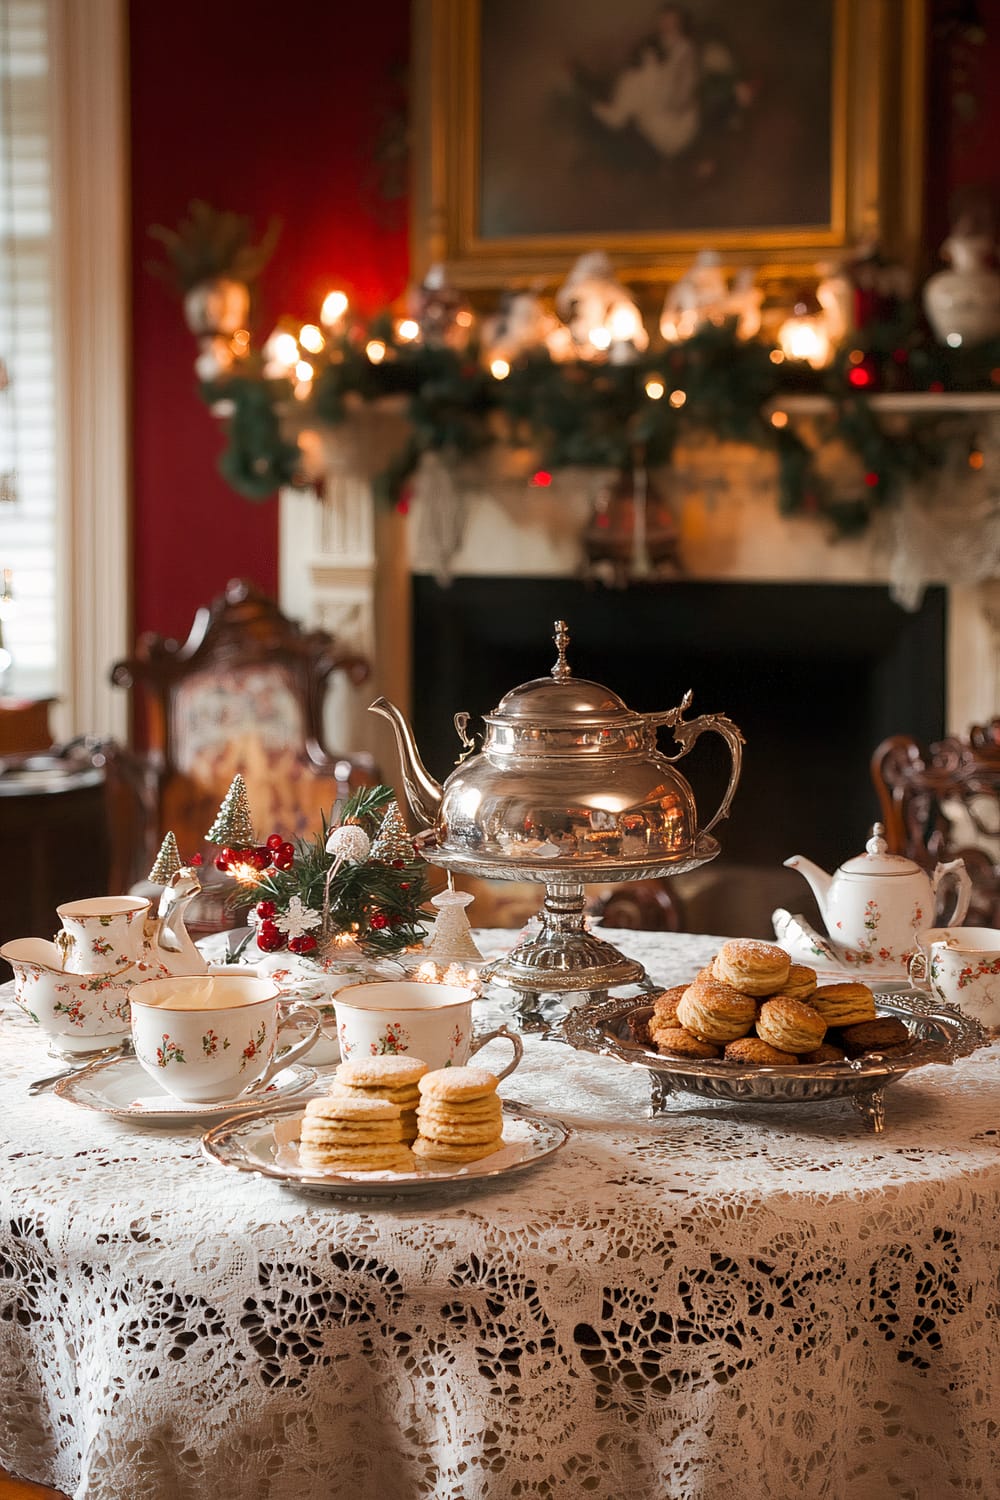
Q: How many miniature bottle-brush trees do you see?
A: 3